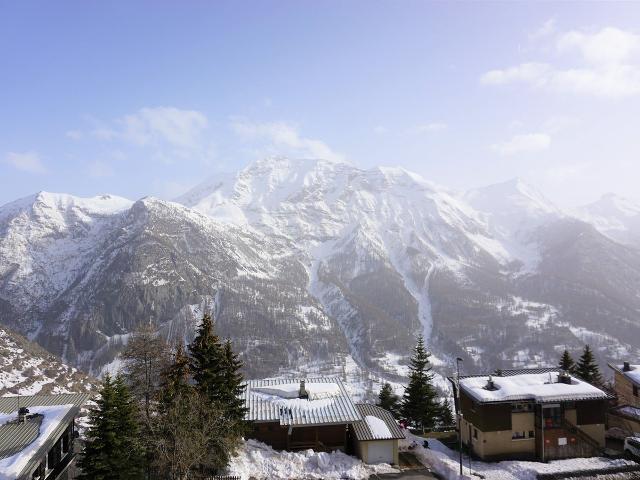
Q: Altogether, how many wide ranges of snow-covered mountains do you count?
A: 1